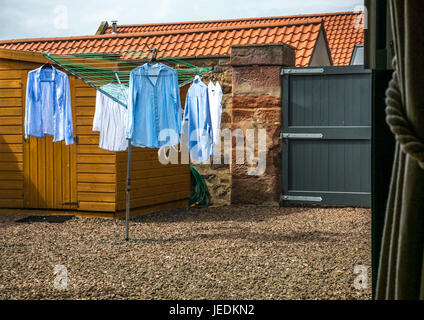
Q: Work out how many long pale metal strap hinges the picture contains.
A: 3